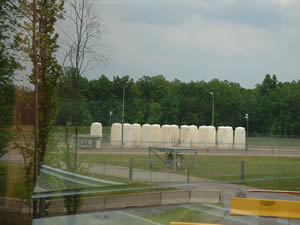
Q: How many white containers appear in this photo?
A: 15